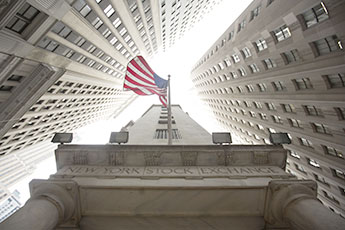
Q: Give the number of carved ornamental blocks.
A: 6